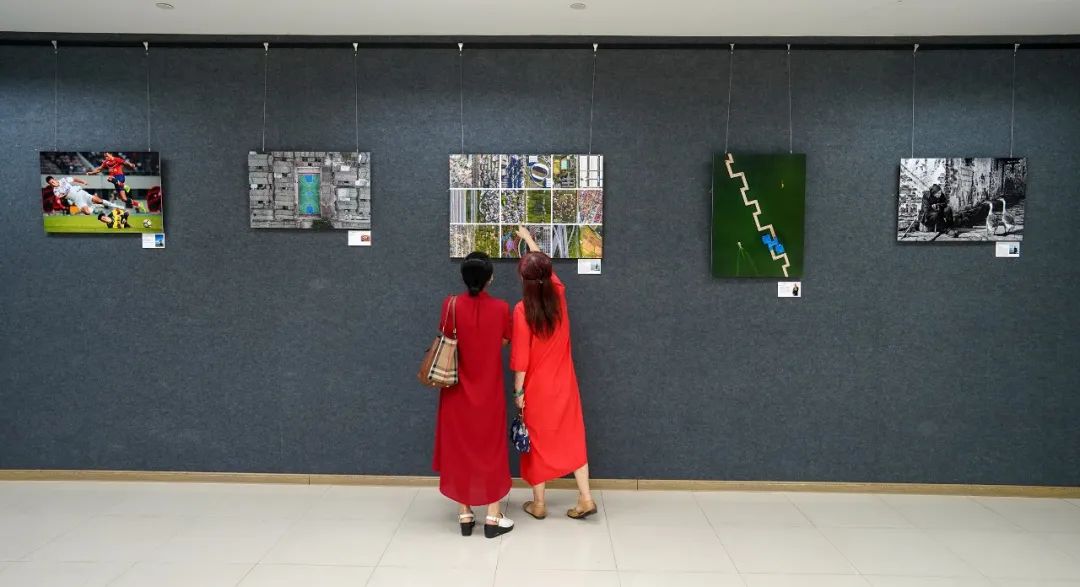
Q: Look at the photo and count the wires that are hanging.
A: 10